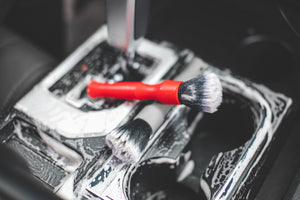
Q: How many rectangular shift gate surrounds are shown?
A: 1